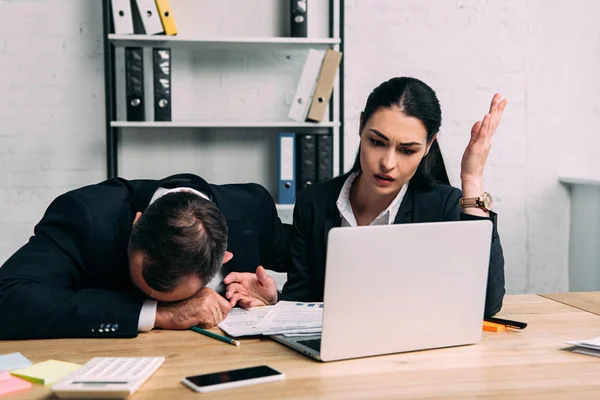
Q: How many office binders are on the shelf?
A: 11